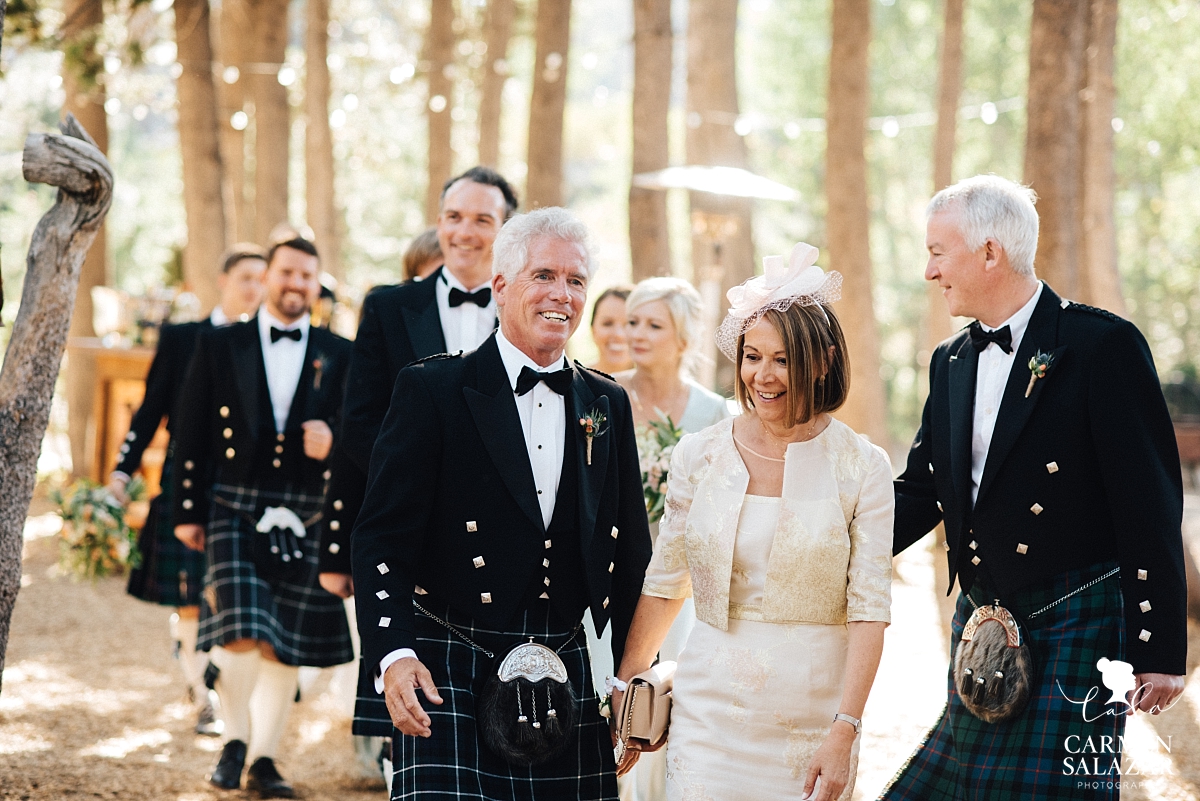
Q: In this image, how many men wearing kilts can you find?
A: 5